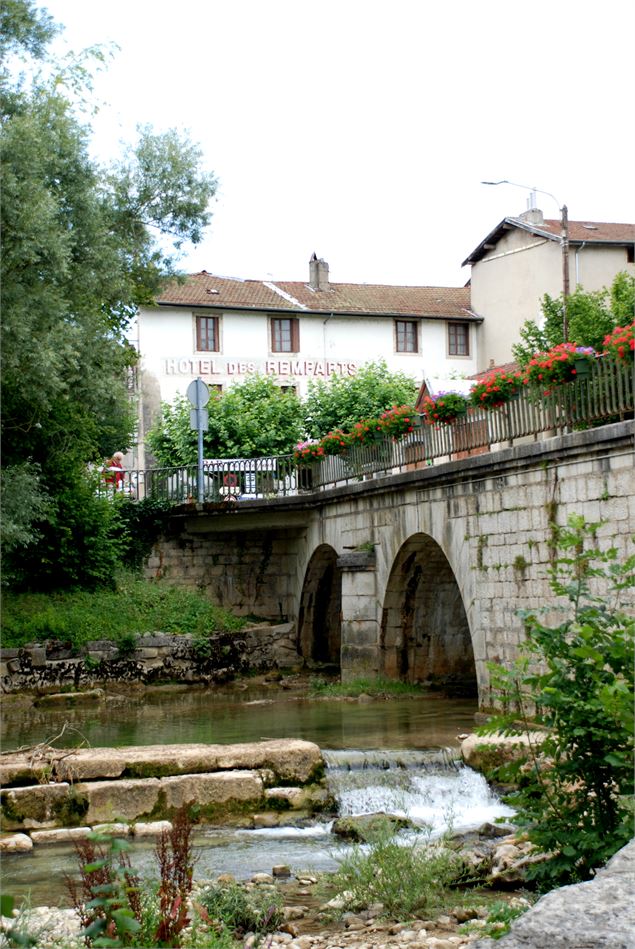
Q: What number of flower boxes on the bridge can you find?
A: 8